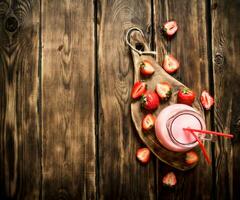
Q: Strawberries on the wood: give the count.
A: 12